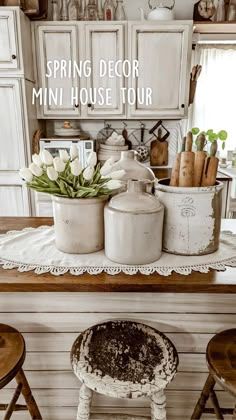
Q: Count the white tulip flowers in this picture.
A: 14